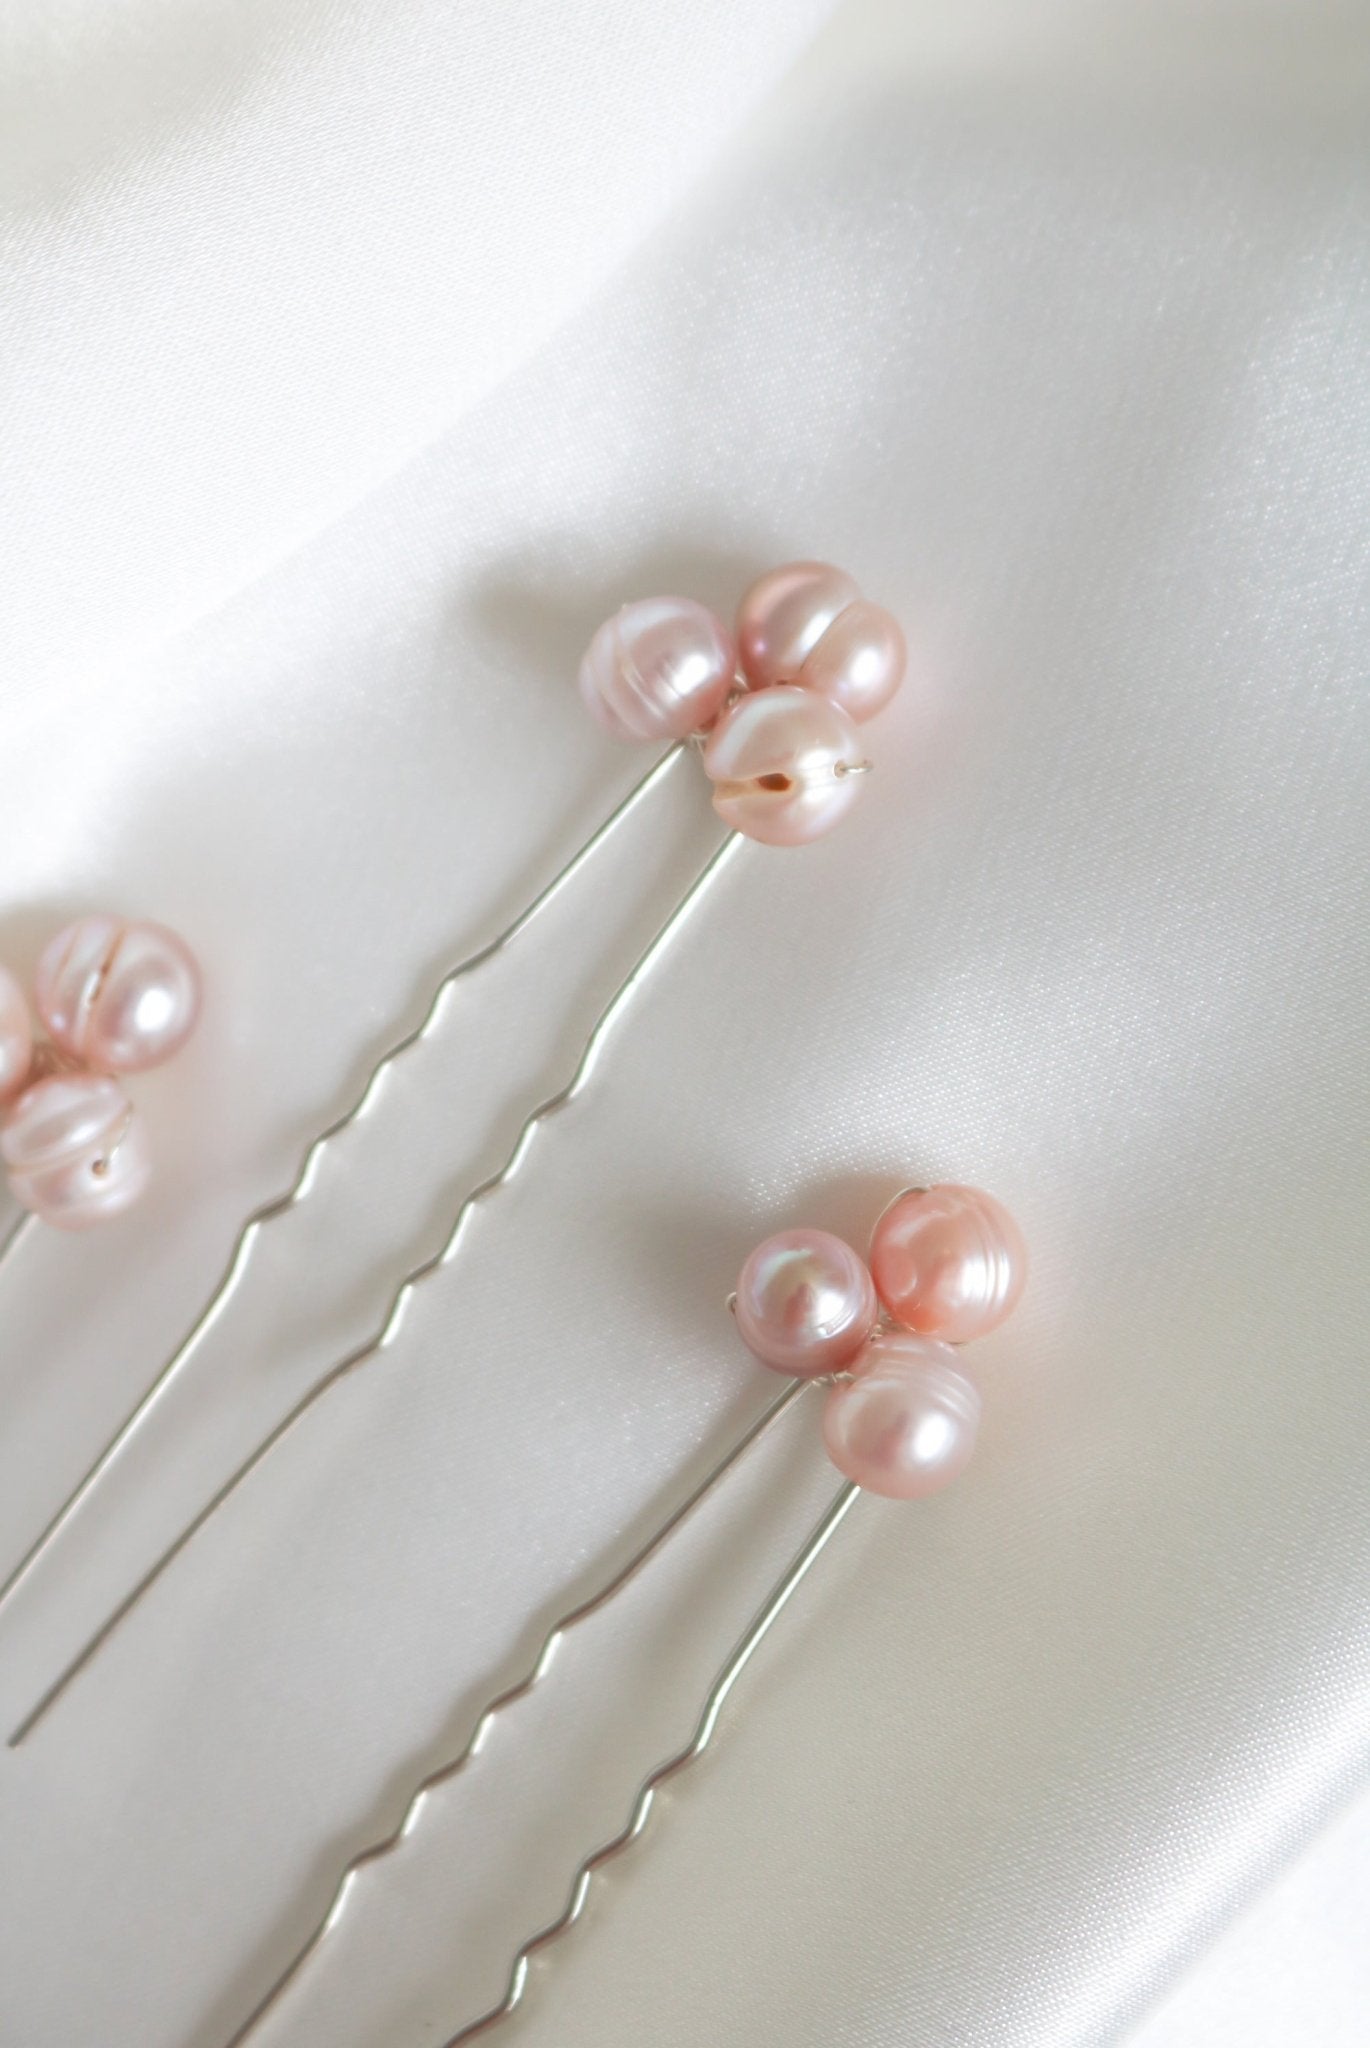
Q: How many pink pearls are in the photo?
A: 9